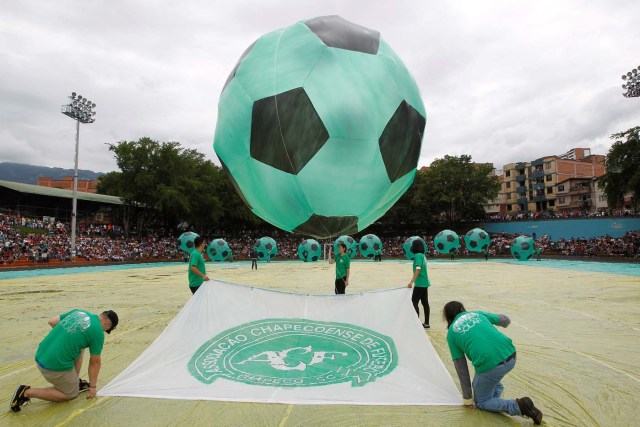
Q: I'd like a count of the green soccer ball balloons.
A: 11